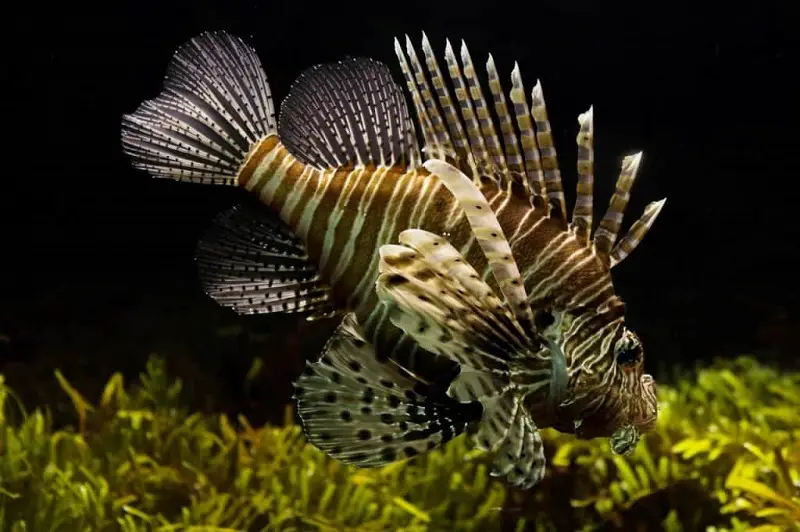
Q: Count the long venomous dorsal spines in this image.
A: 11